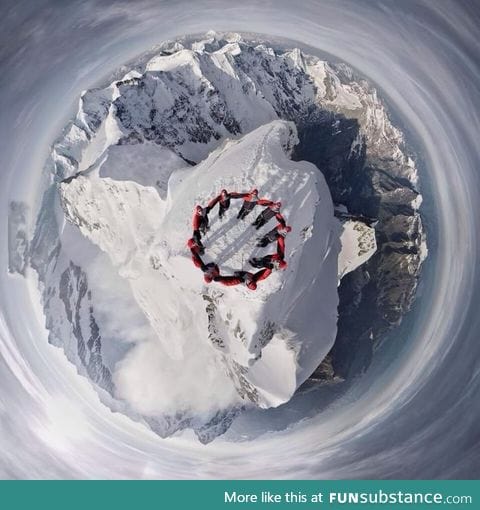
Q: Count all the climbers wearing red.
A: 9